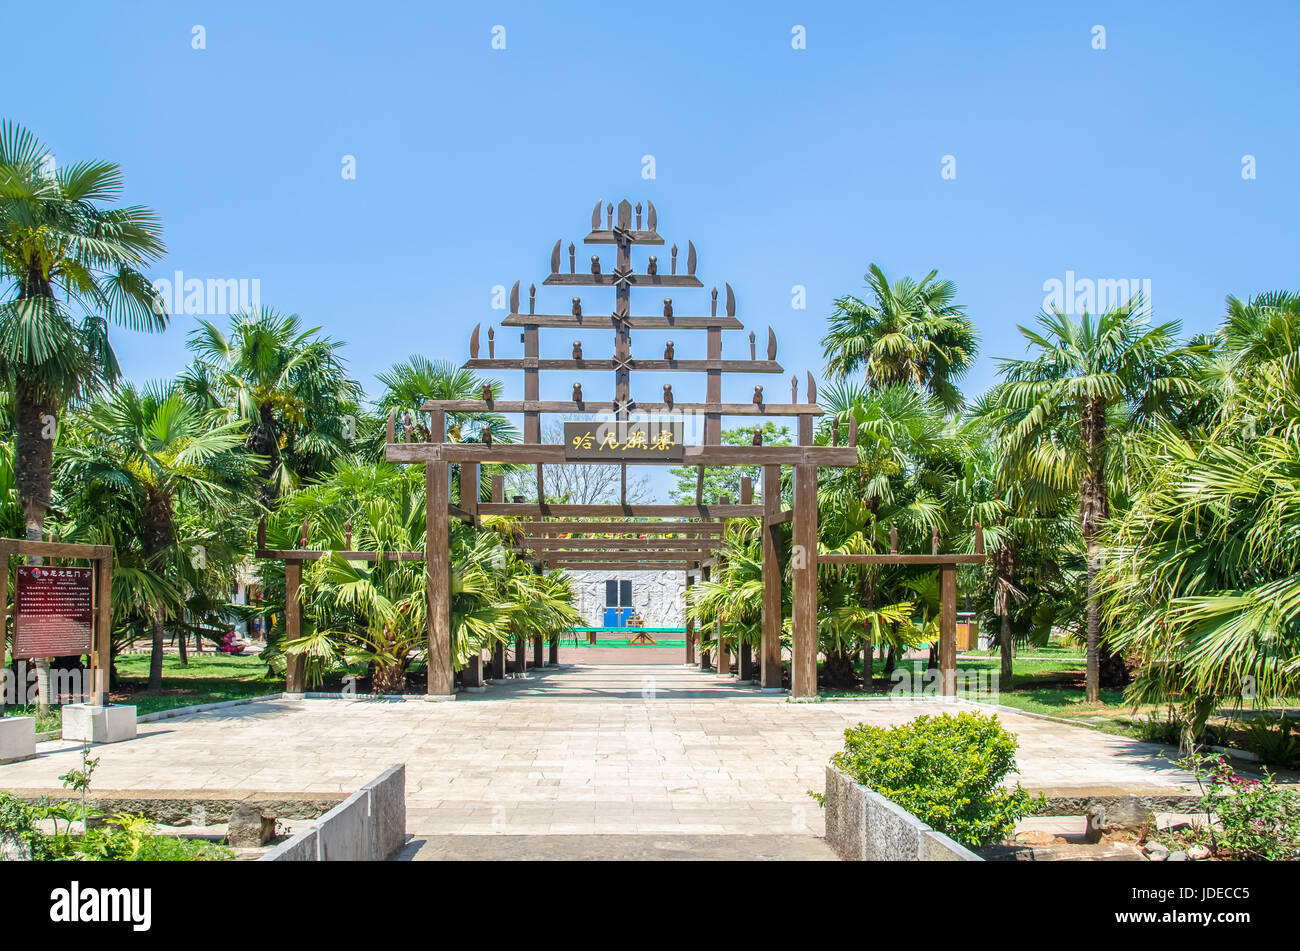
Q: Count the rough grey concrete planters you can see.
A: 2